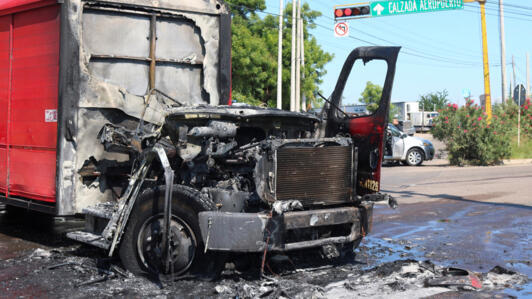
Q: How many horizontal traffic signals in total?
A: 1